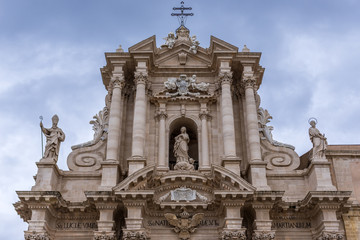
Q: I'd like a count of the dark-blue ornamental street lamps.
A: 0